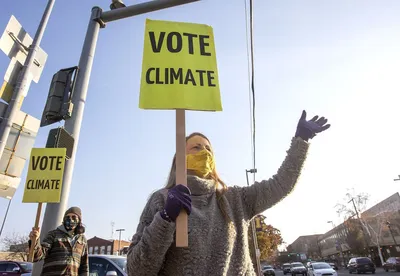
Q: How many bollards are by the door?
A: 0